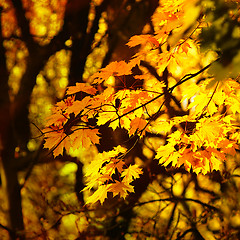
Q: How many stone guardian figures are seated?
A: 0